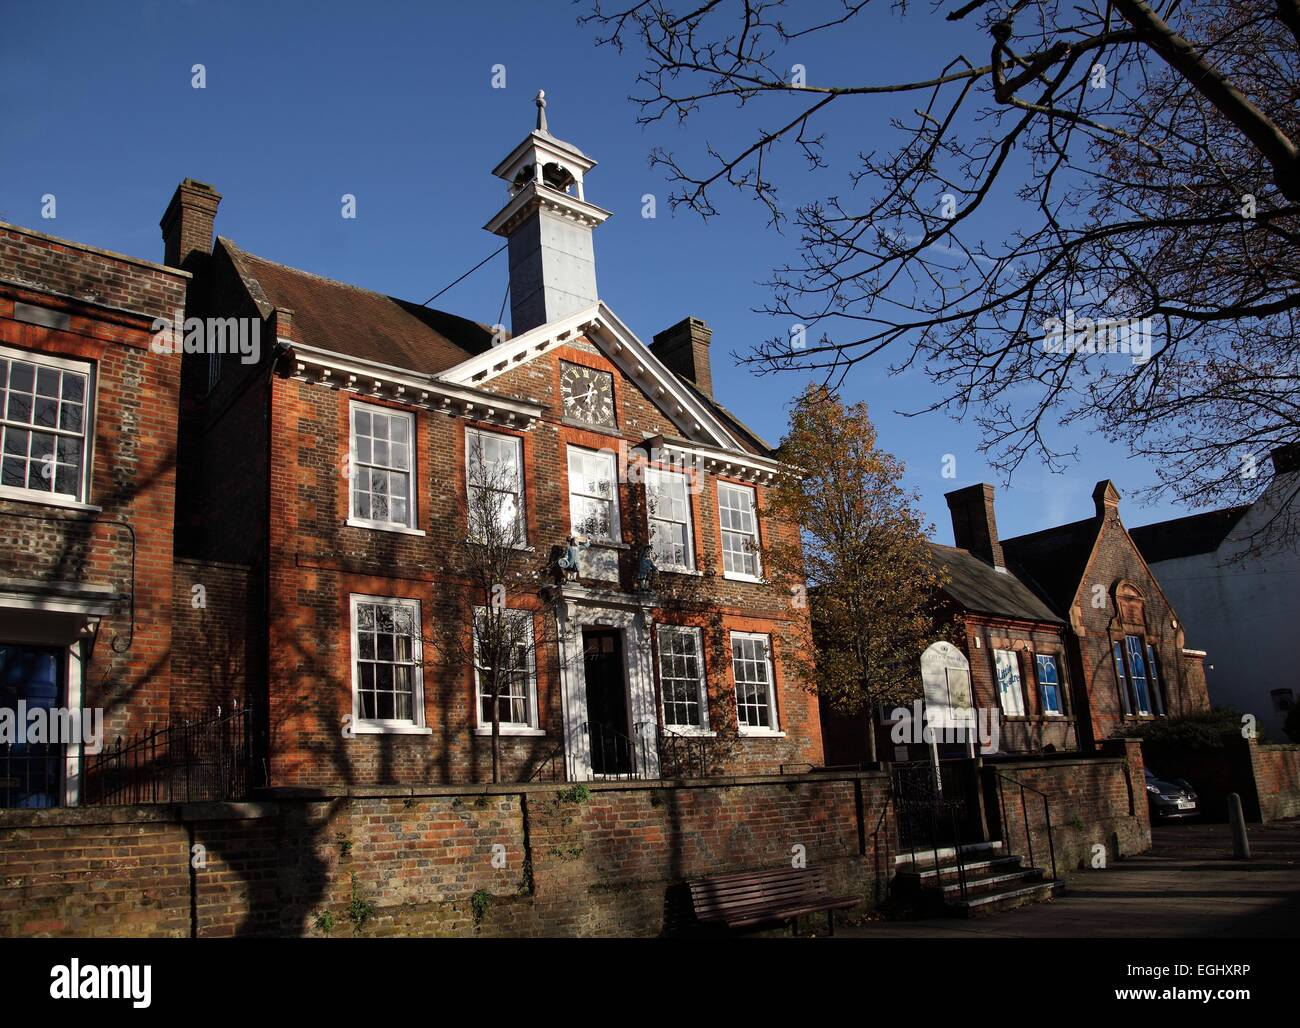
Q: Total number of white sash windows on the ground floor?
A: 4